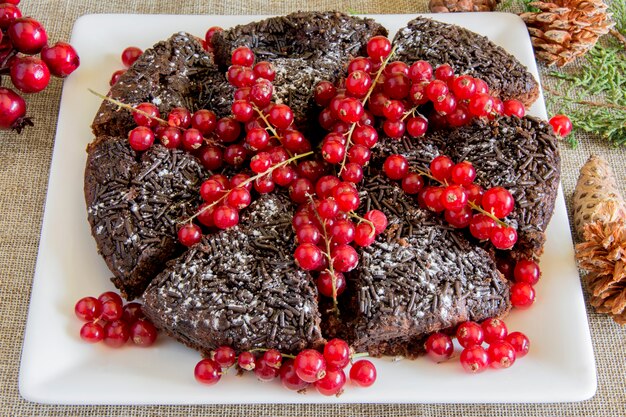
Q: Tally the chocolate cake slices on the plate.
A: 7